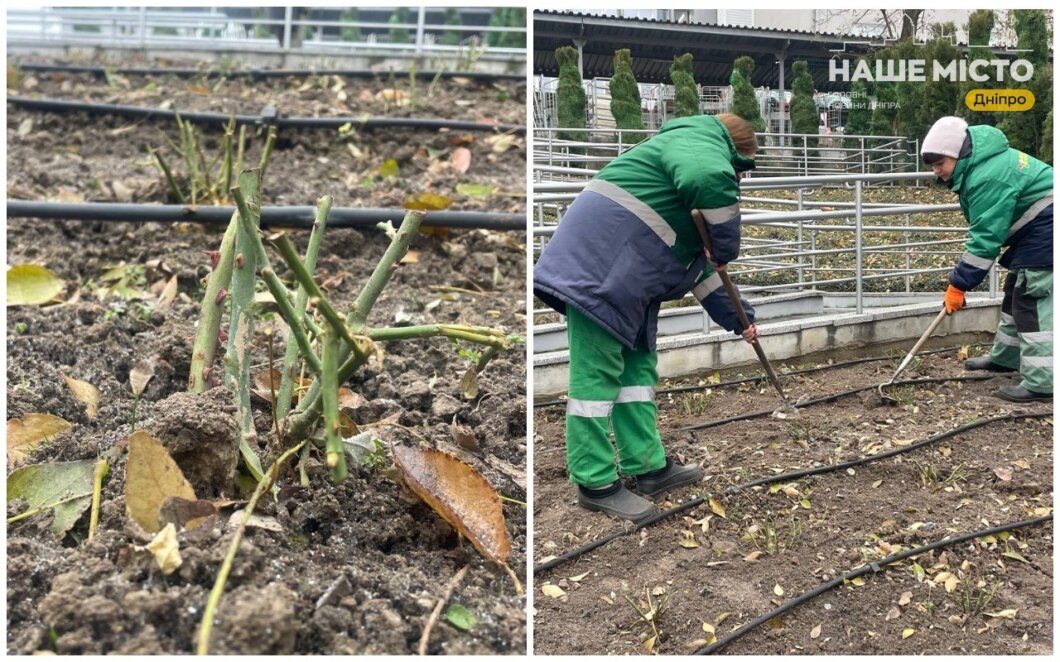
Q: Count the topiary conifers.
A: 5